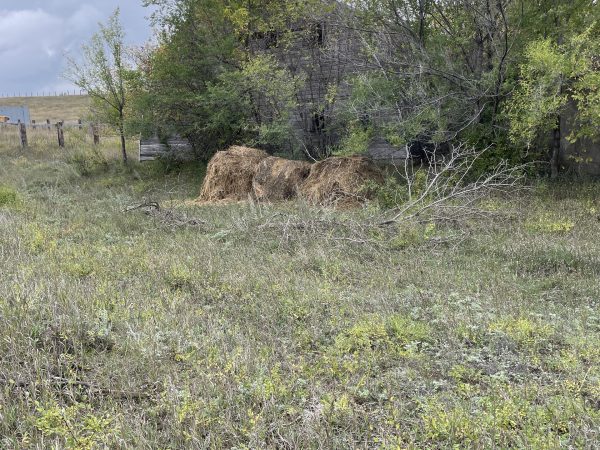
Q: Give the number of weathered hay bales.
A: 3